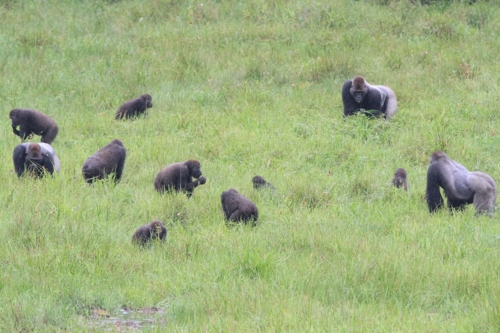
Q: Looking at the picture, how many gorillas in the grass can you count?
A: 11